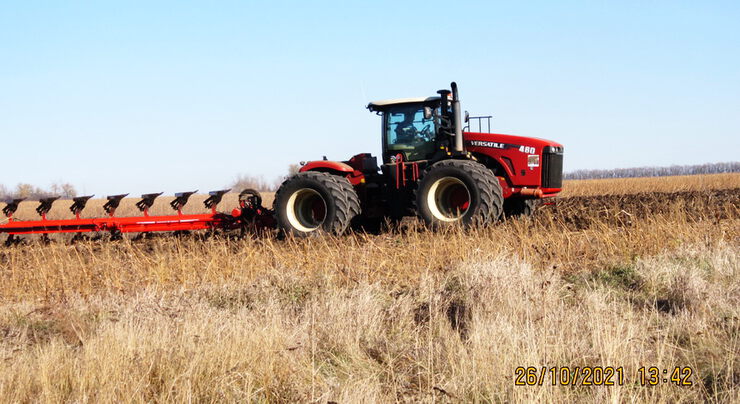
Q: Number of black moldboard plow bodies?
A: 7